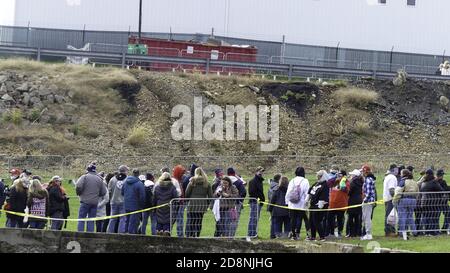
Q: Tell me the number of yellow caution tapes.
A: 2